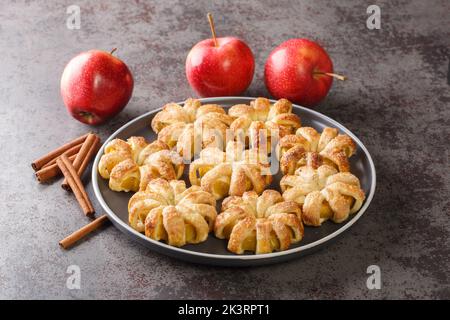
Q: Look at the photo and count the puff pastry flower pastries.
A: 8